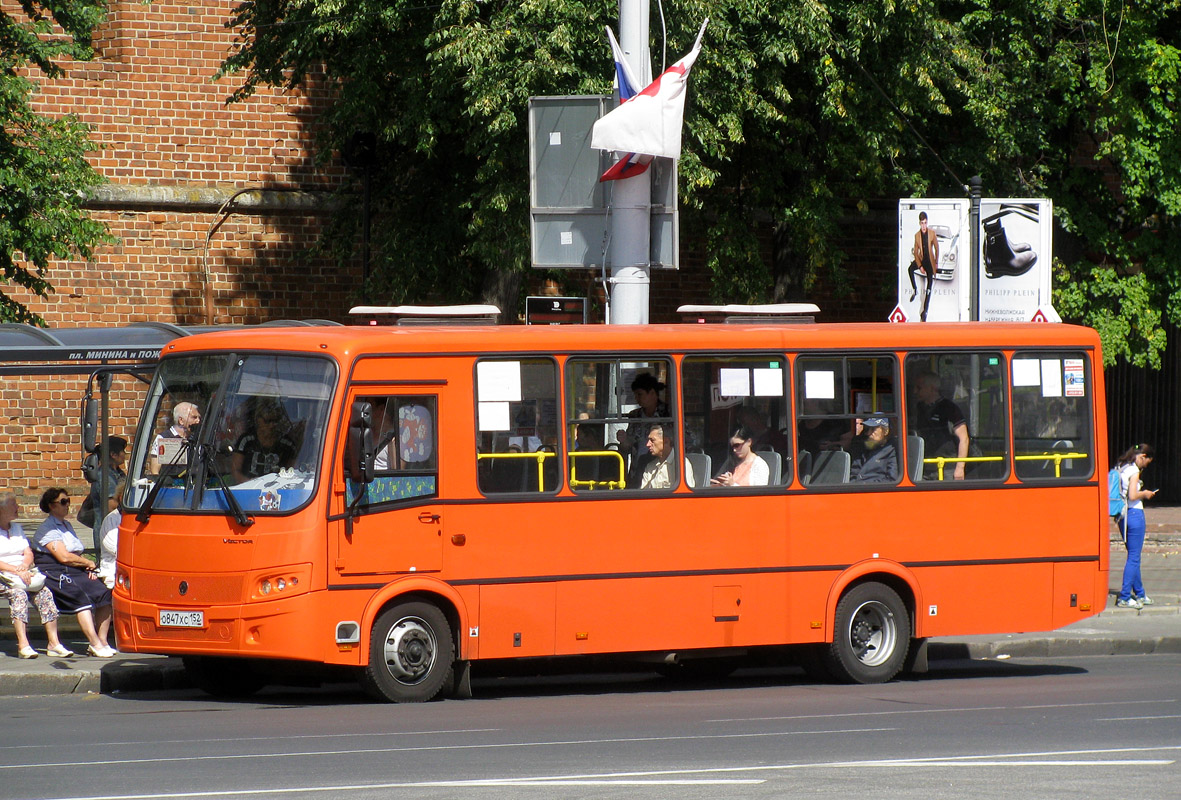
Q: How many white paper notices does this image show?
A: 7